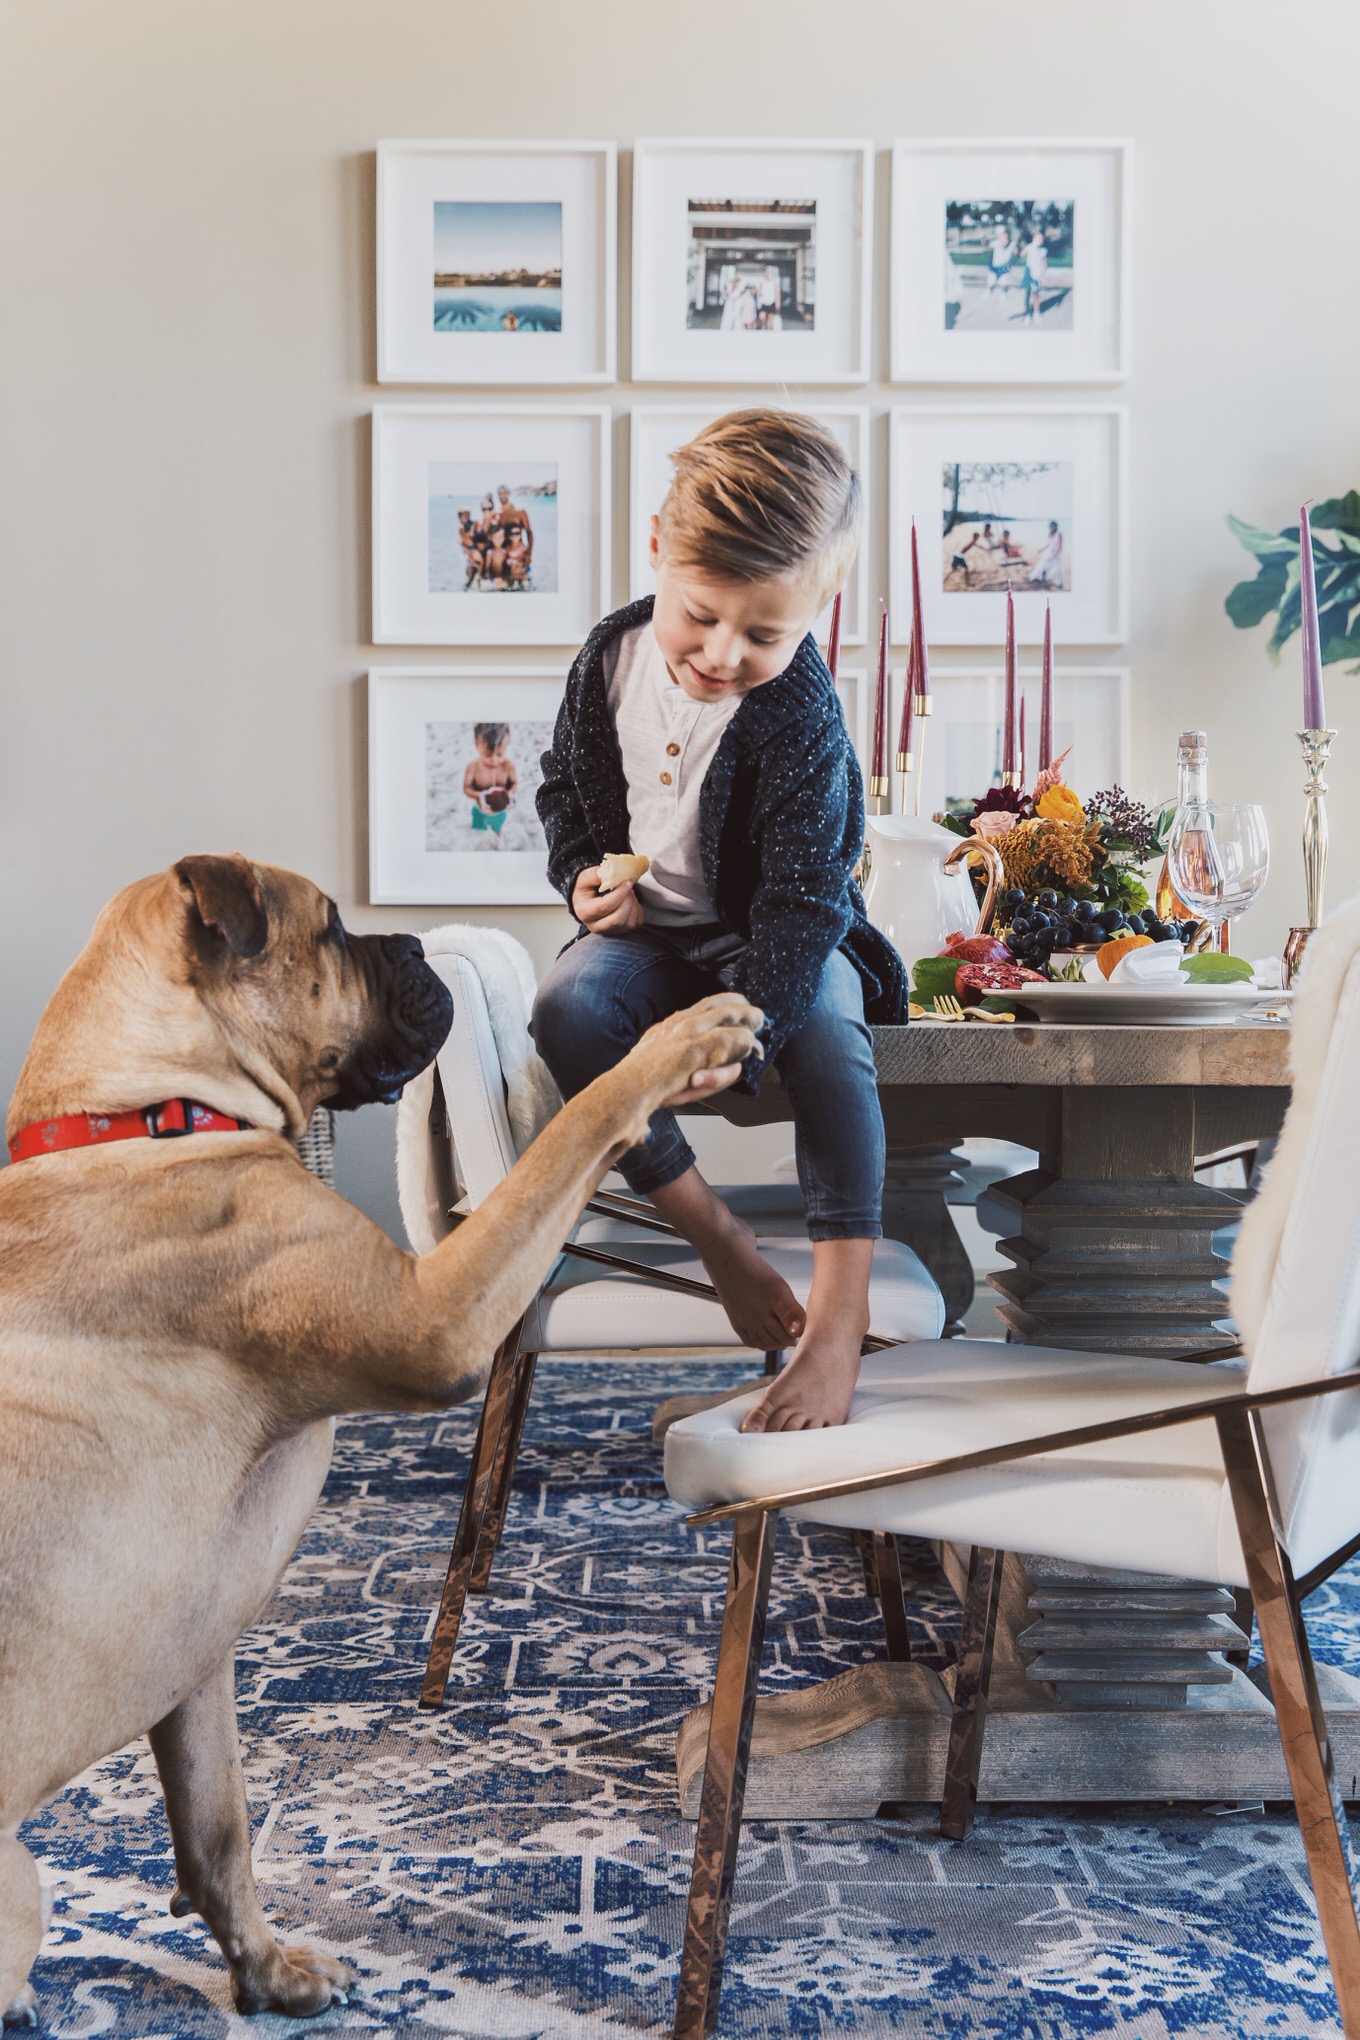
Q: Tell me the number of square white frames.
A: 9